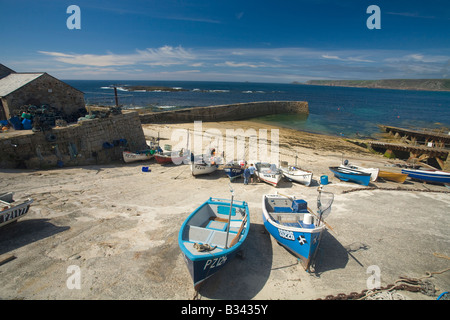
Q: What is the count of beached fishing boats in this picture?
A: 13